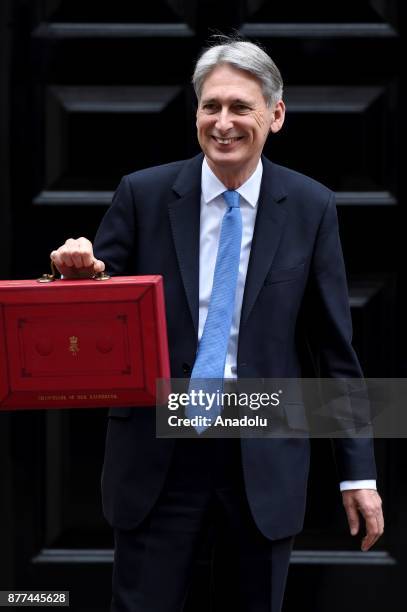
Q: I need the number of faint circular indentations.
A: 2